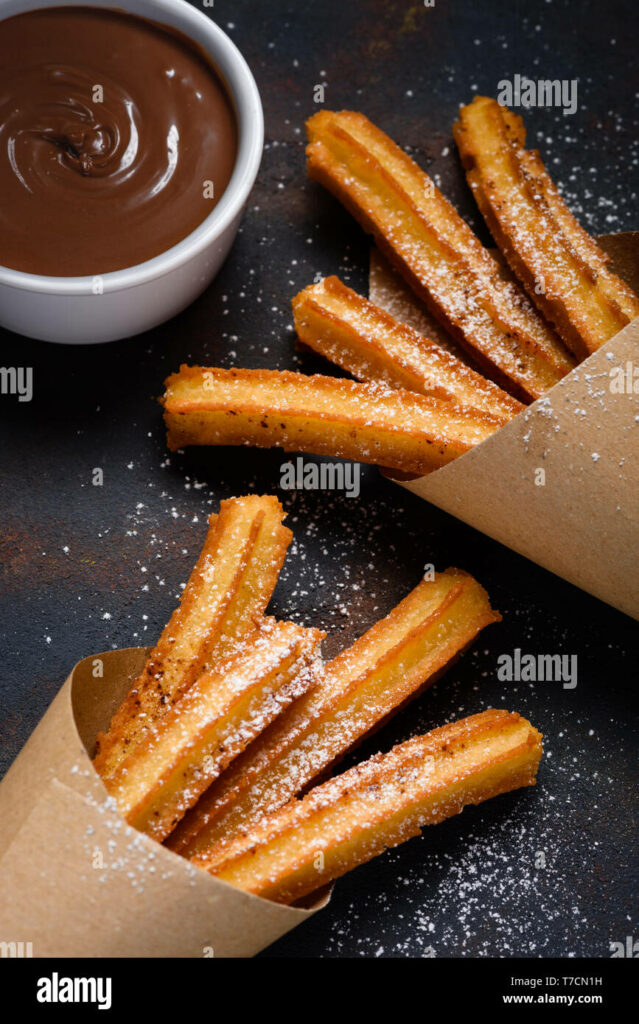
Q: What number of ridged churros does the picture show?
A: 8